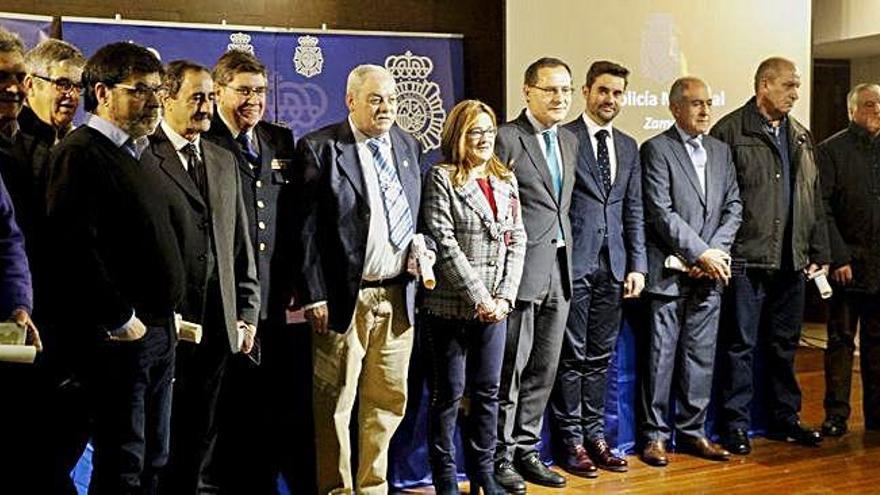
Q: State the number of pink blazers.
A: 0